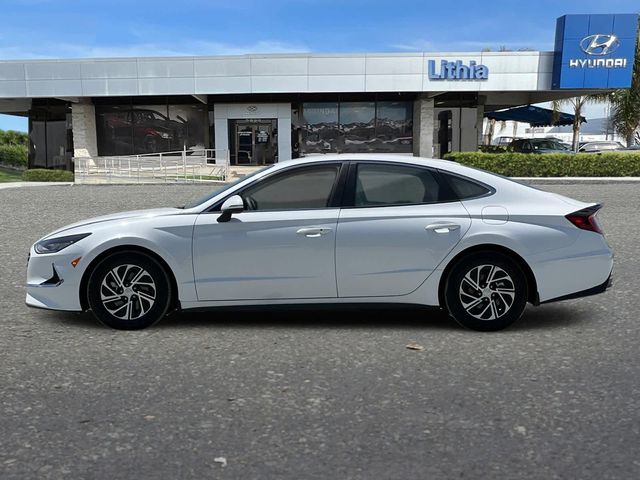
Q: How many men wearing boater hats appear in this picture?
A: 0